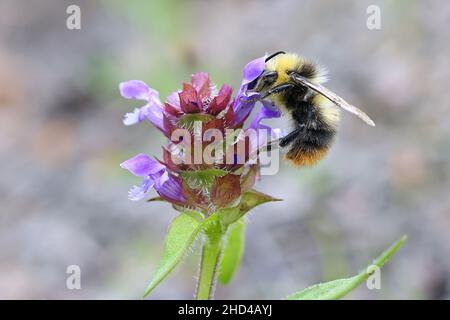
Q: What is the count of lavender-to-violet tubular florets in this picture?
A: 4